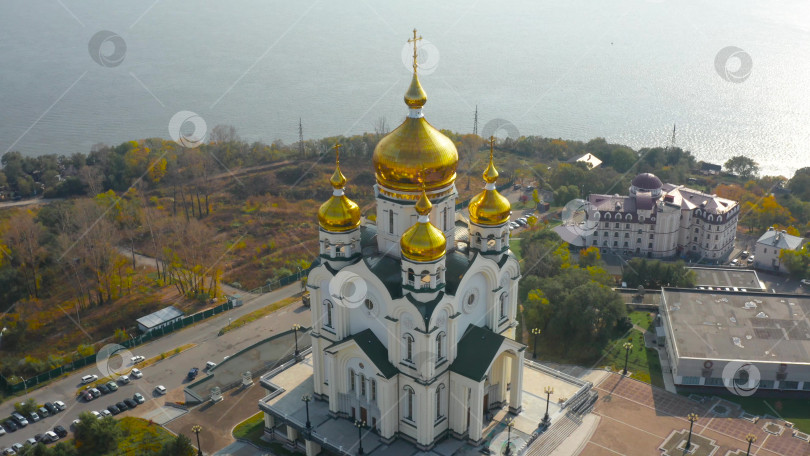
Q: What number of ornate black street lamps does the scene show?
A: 10